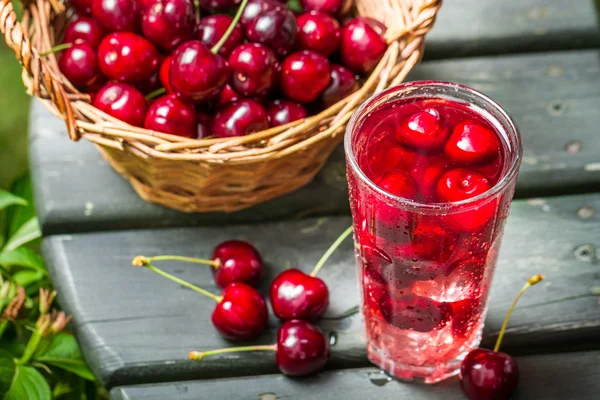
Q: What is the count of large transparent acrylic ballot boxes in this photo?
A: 0